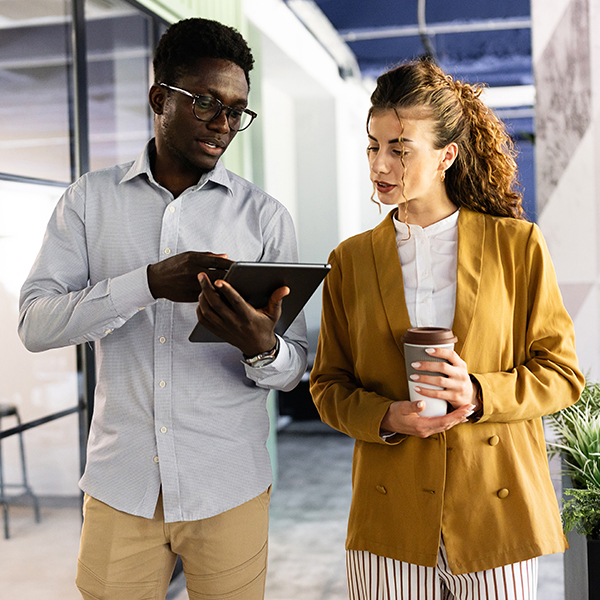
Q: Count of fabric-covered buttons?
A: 3